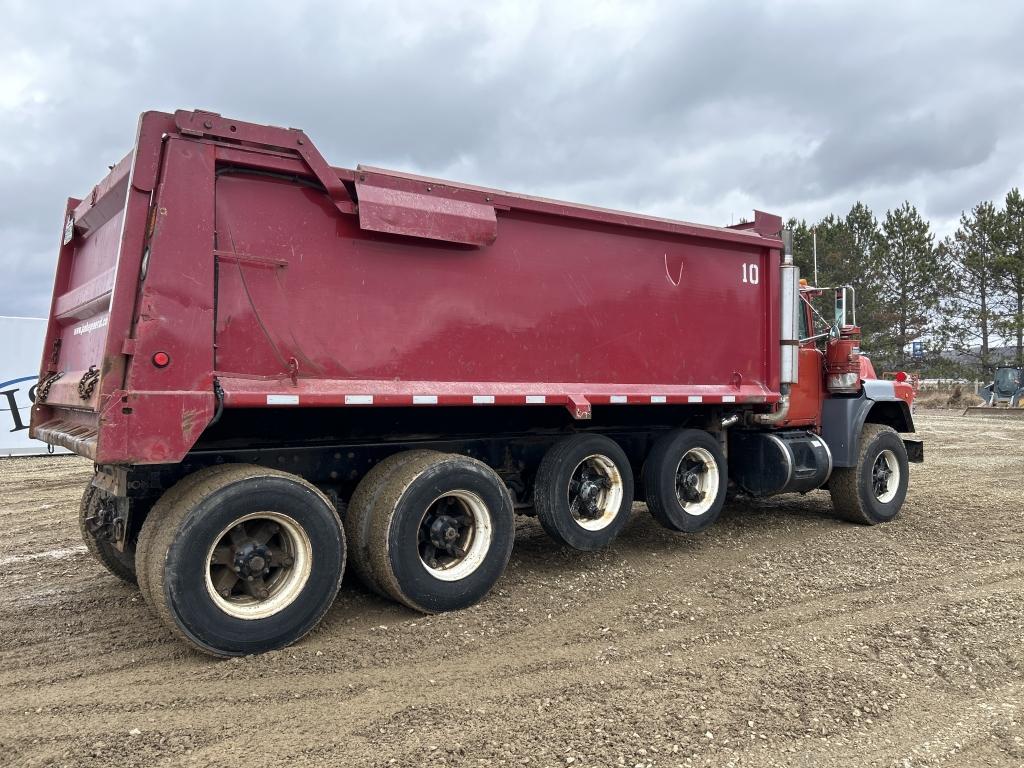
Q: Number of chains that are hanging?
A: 2